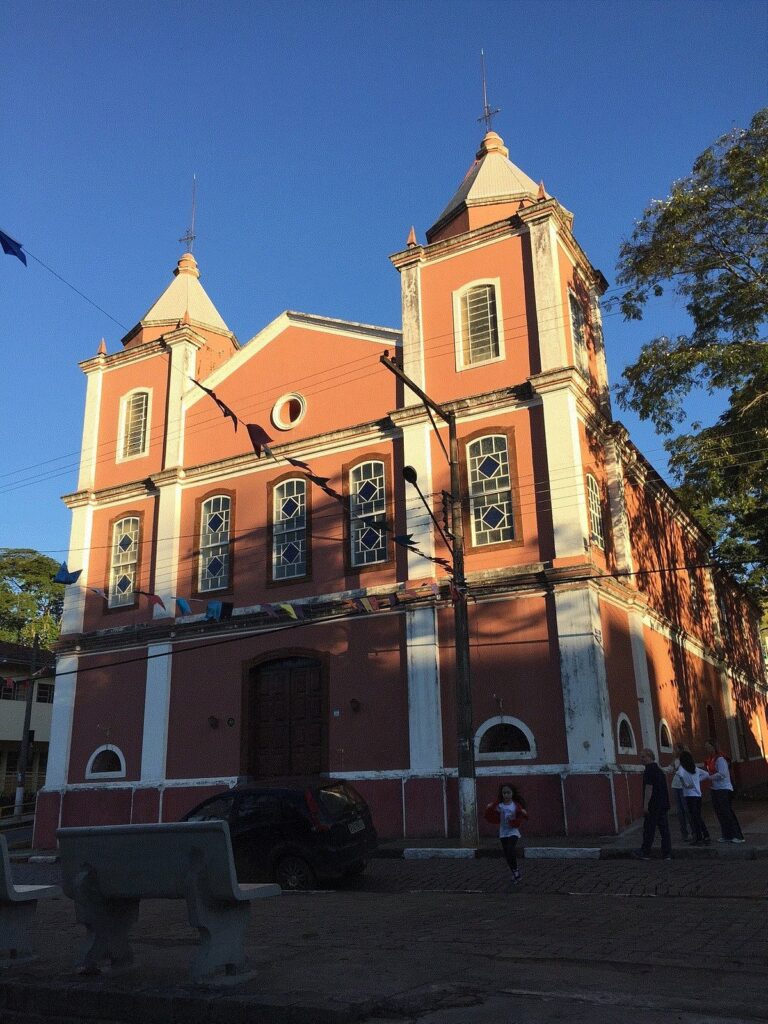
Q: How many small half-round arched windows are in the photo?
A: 4